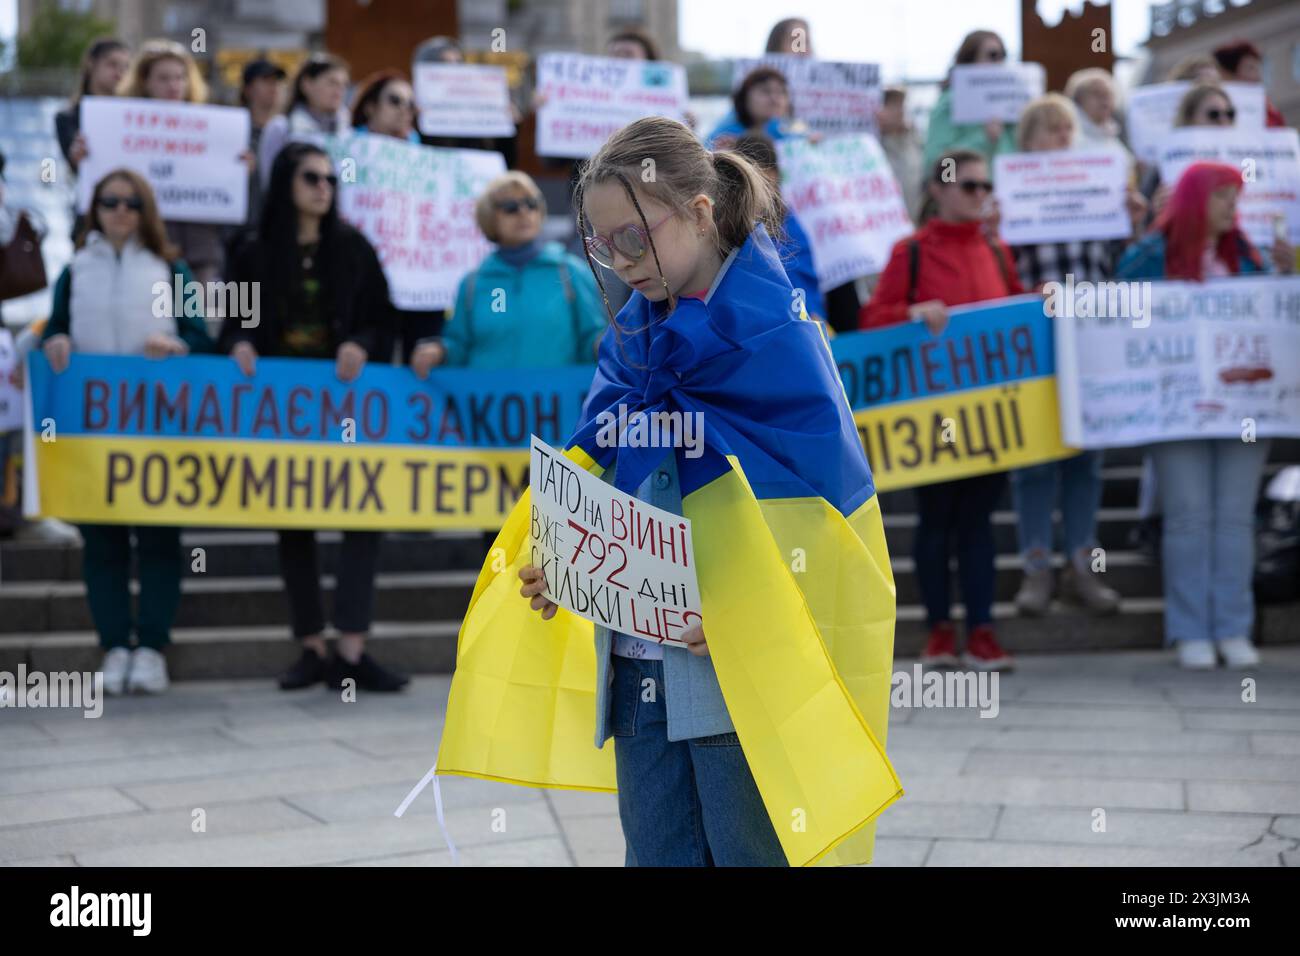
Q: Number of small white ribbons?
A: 2